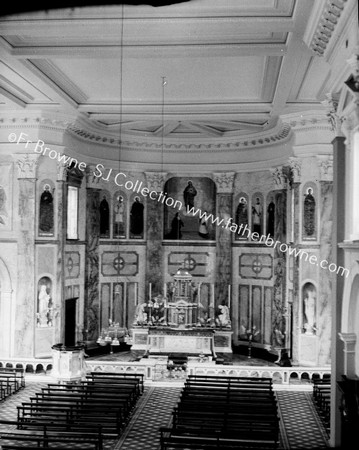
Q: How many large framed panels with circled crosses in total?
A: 3